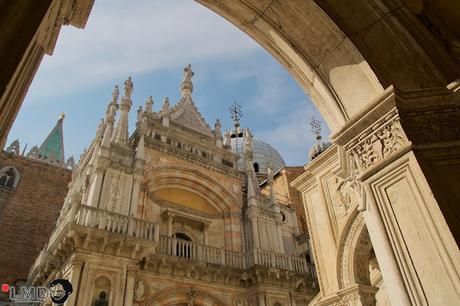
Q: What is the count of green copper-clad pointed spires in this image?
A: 1